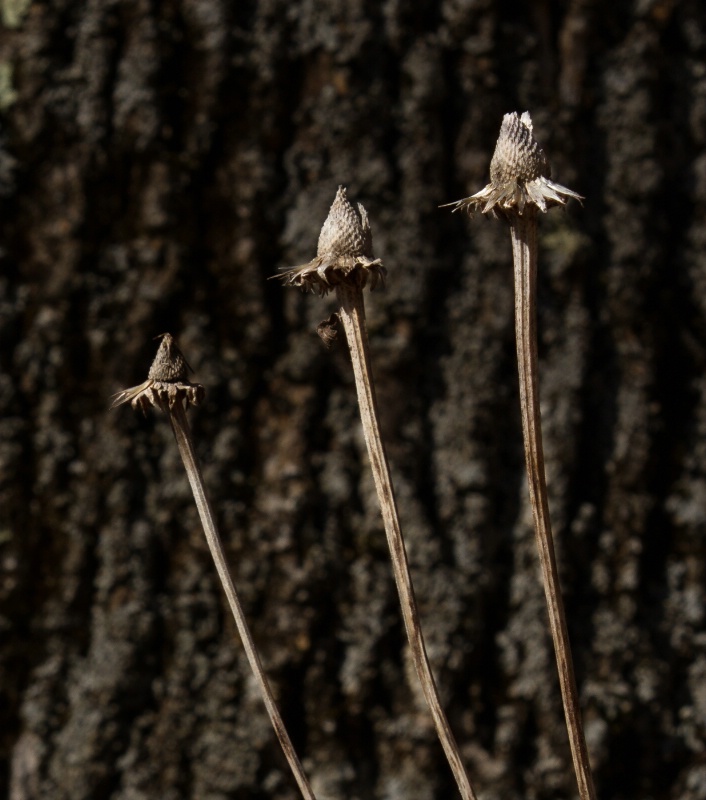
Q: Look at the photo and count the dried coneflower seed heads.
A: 3